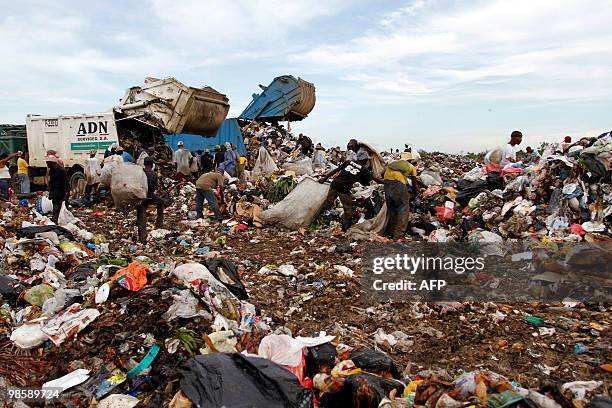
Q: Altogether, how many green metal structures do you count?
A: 1